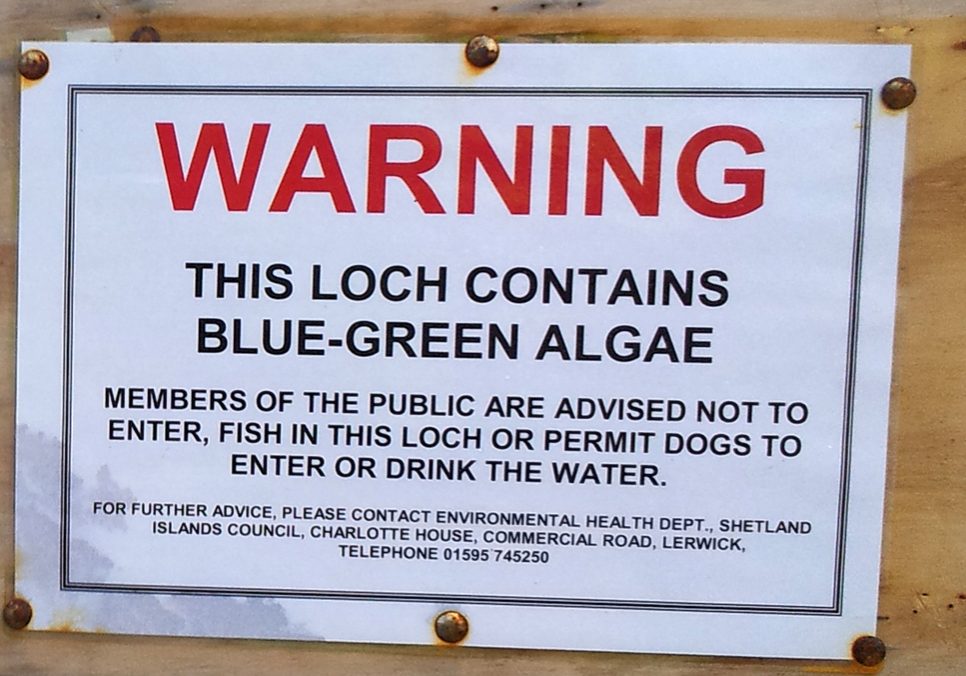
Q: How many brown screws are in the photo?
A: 6